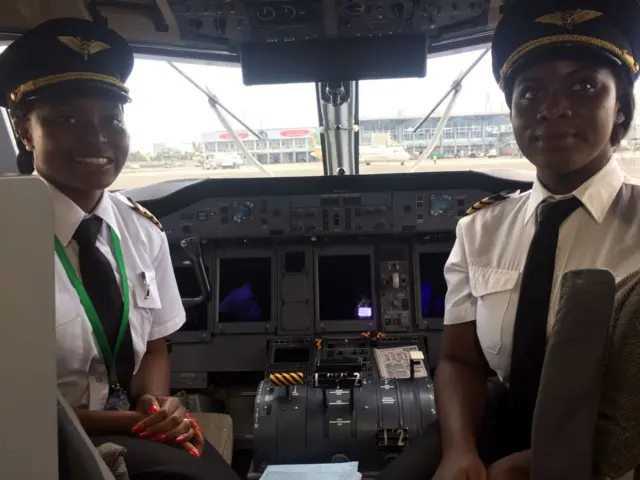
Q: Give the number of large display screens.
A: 4